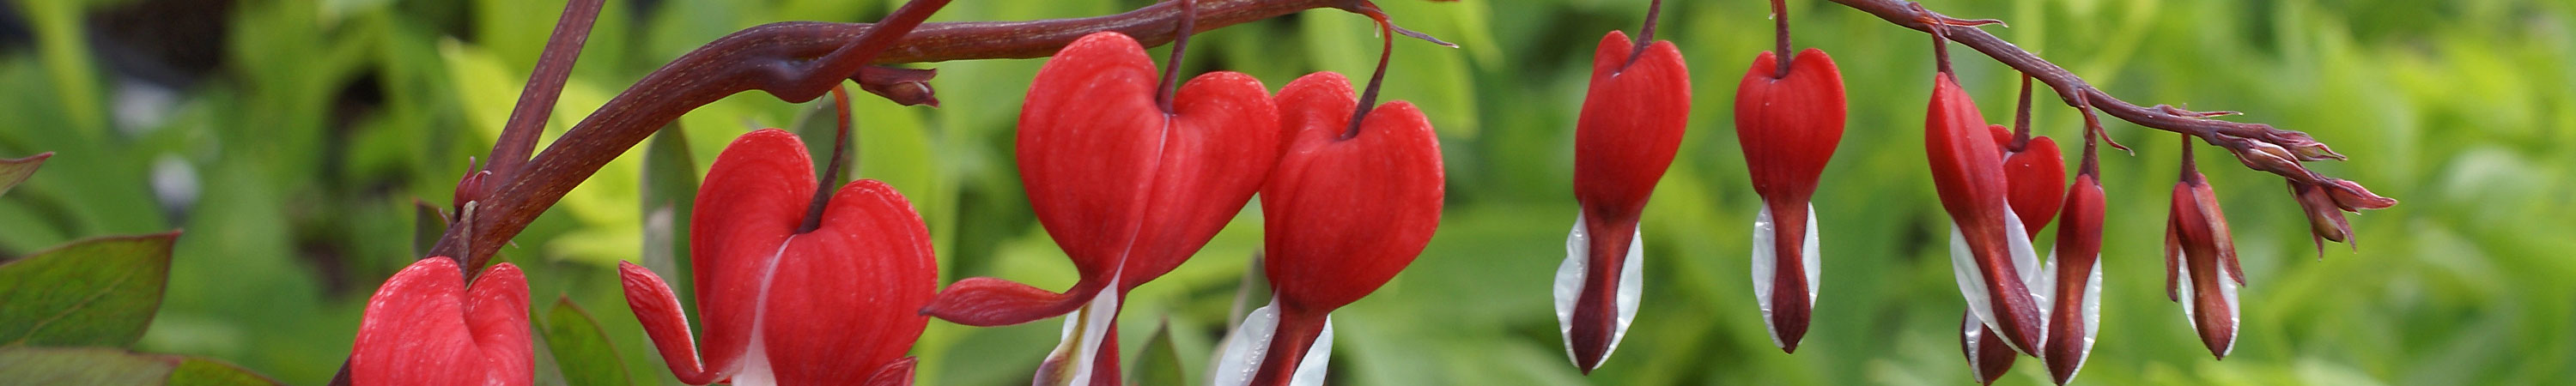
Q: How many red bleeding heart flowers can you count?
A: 10